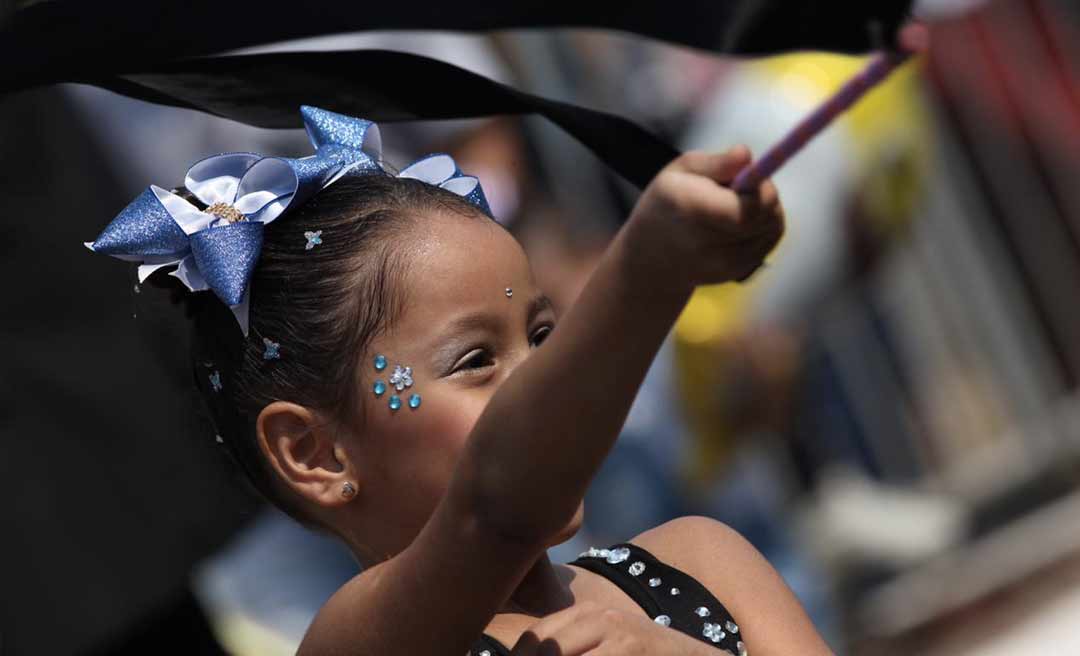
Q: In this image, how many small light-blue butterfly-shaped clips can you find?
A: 3